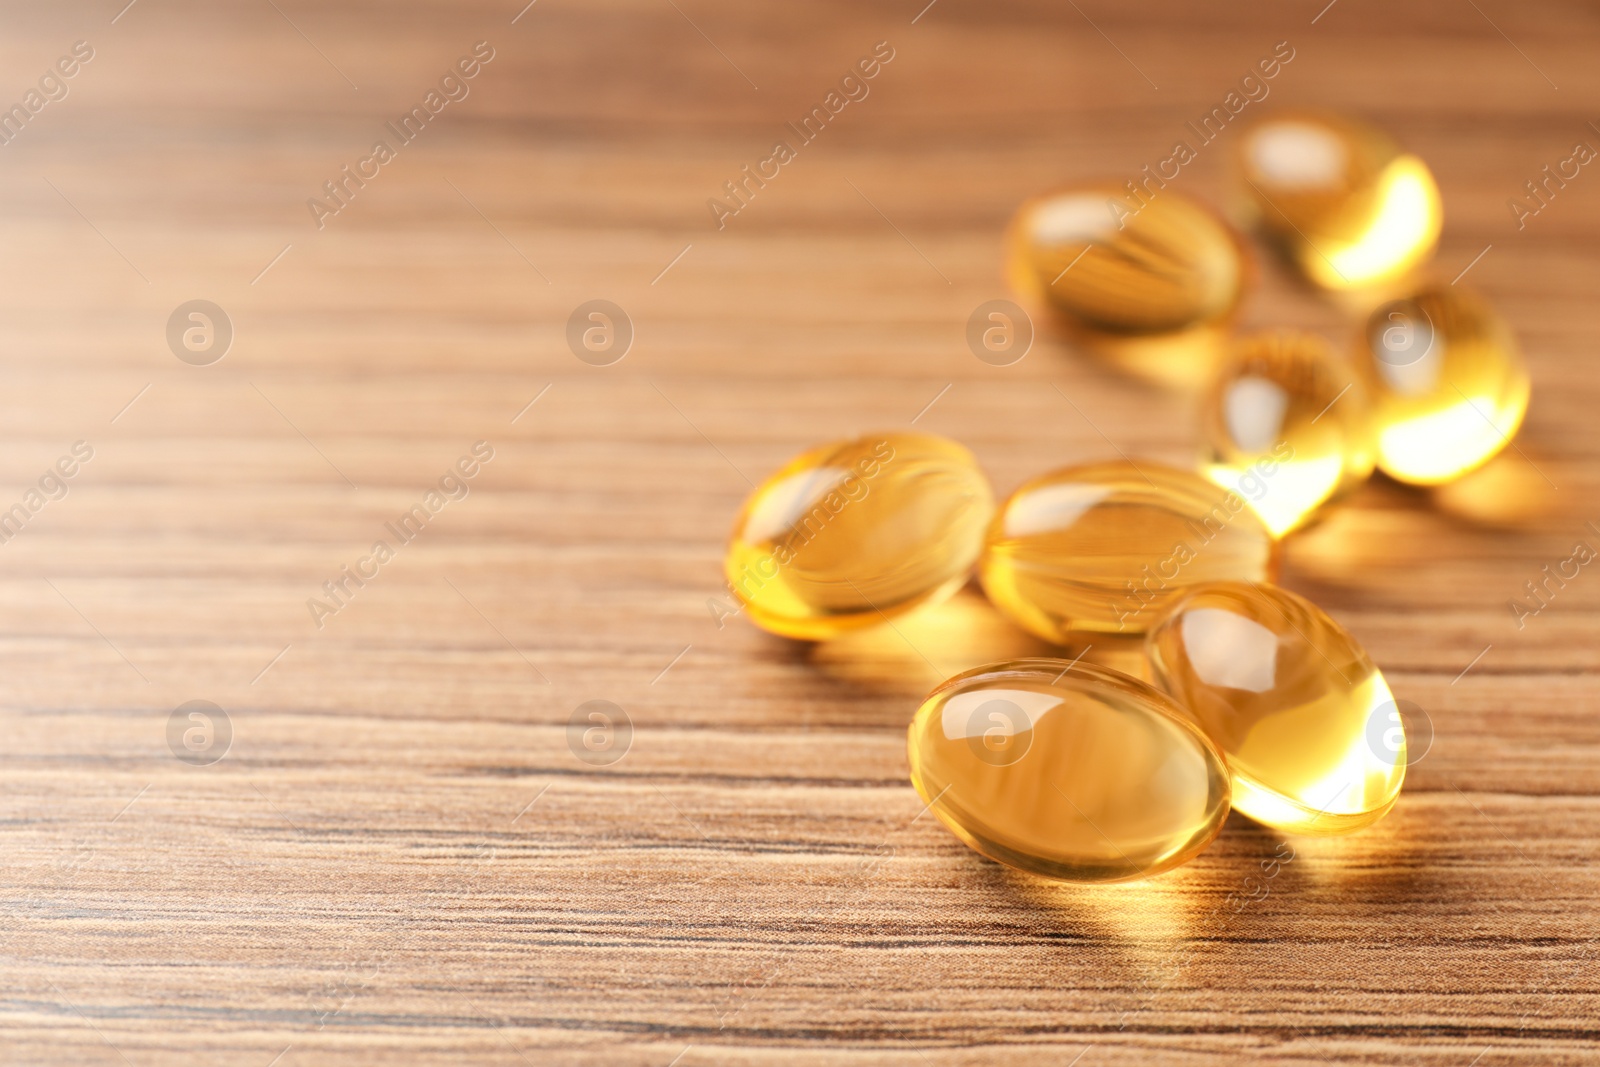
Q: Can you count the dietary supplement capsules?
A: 8